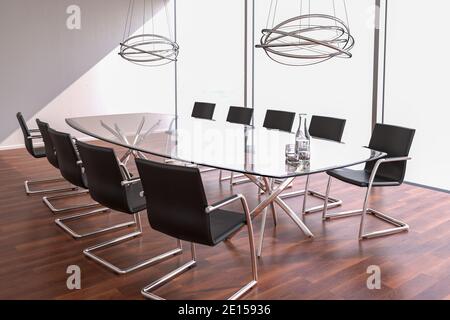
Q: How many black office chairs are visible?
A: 10